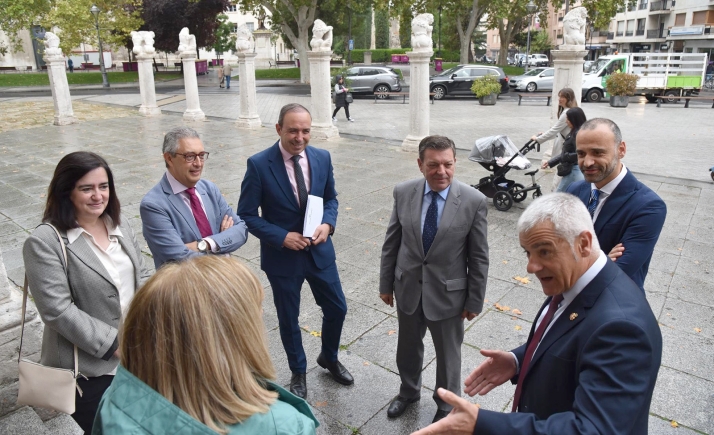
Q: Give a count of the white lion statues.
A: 7